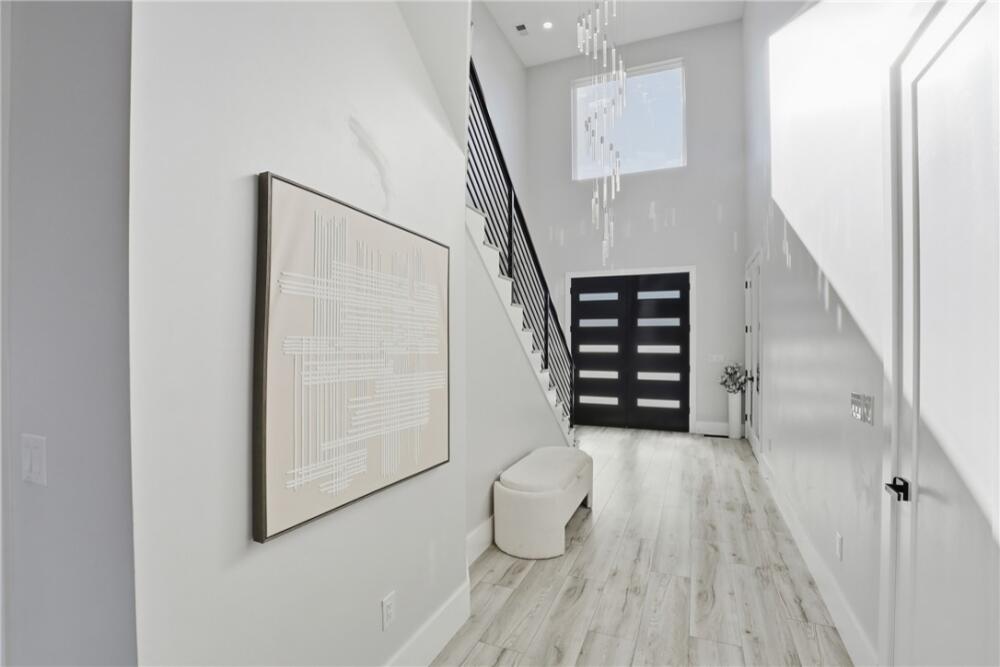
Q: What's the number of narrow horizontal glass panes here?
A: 10